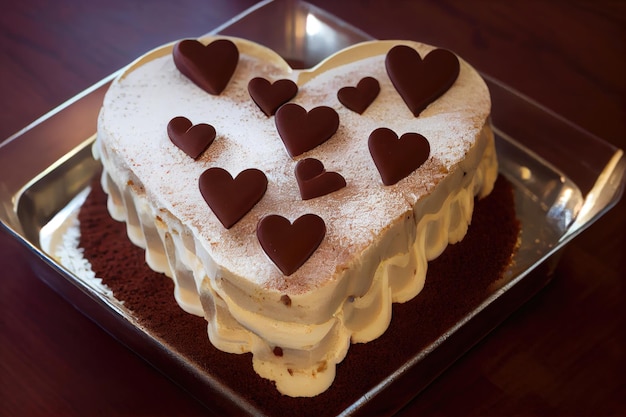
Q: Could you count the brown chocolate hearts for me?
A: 10